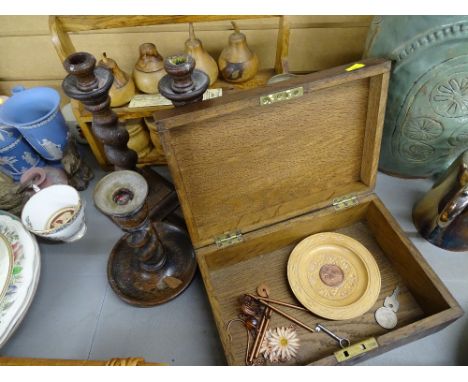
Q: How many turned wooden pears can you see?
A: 4